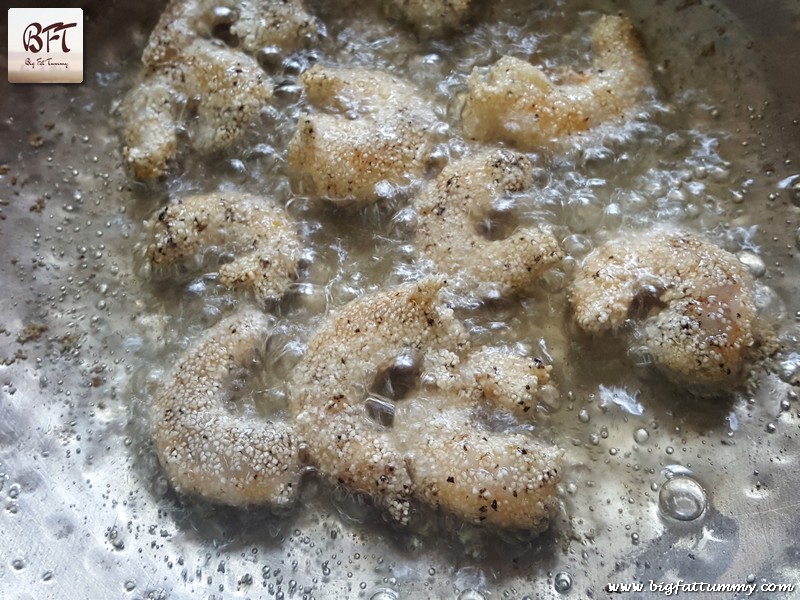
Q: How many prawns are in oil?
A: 11